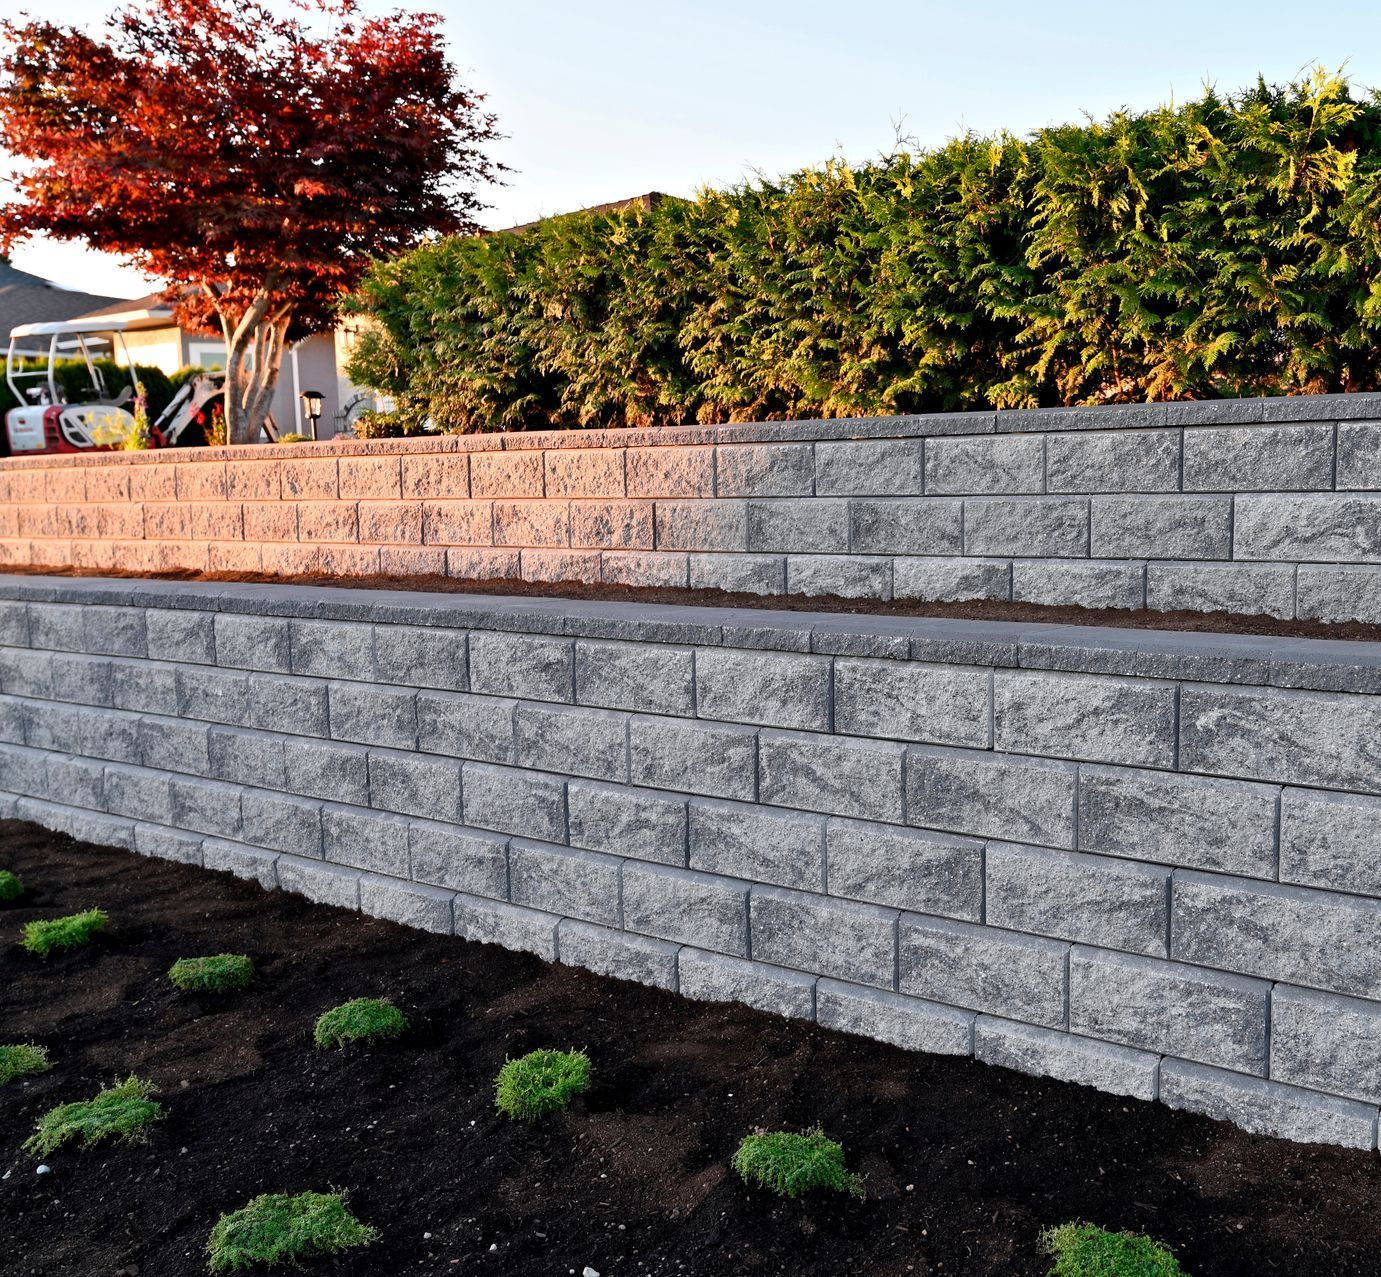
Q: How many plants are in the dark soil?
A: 10